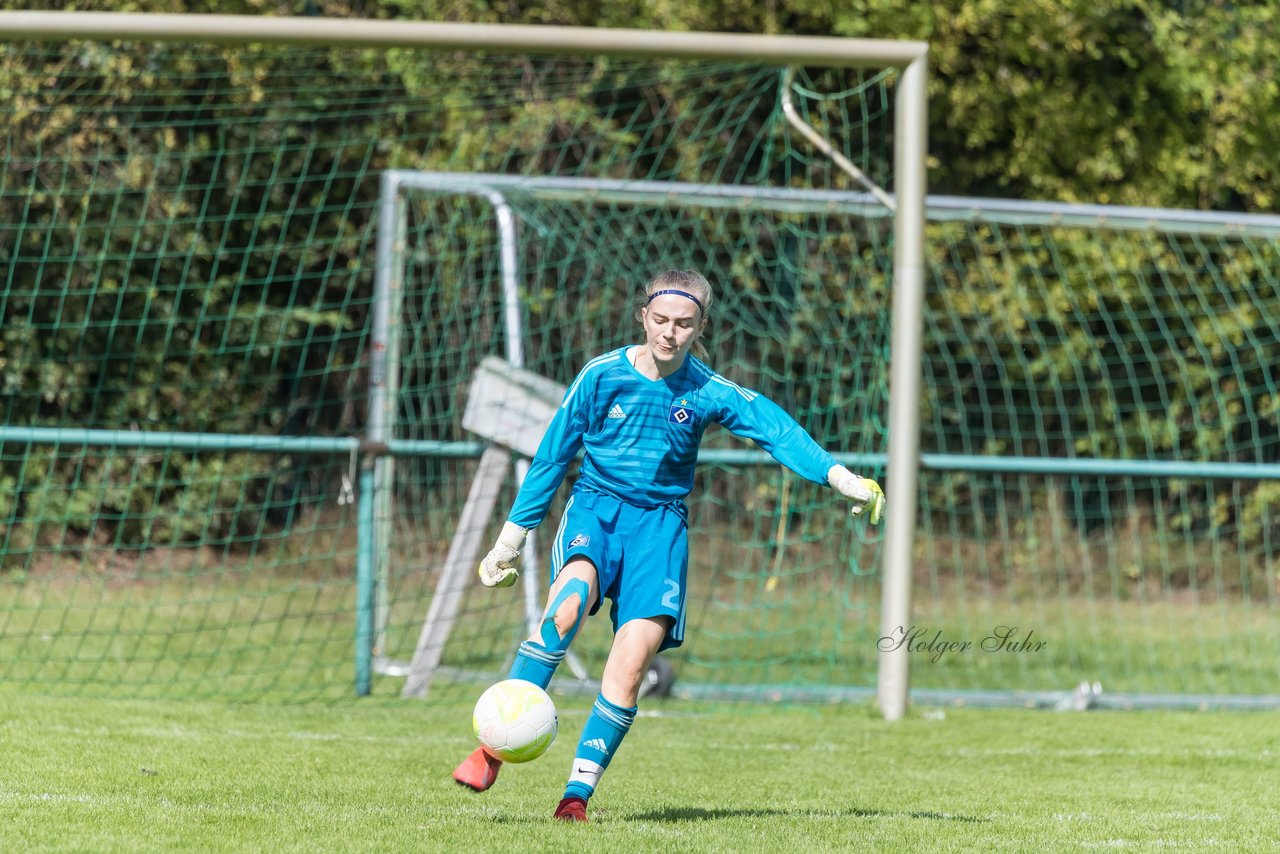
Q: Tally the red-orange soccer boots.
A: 2